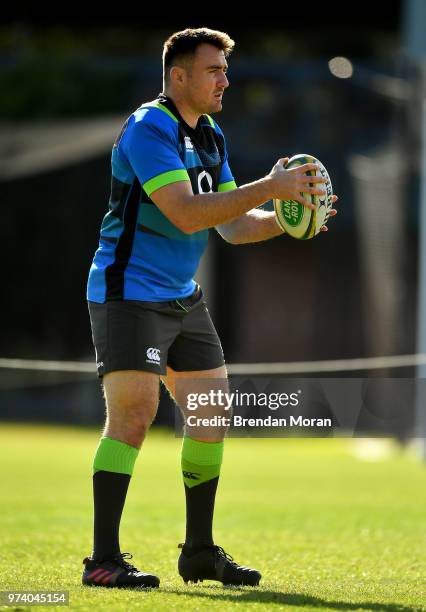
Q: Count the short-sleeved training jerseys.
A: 1